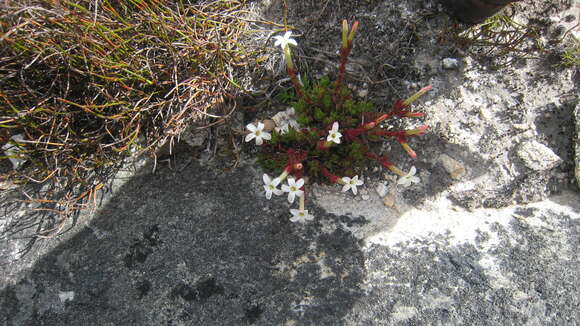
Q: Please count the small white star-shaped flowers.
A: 8